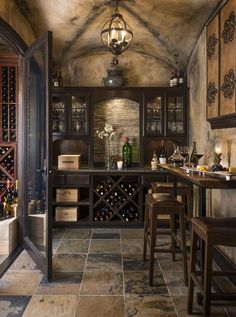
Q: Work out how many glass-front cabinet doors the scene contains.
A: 4